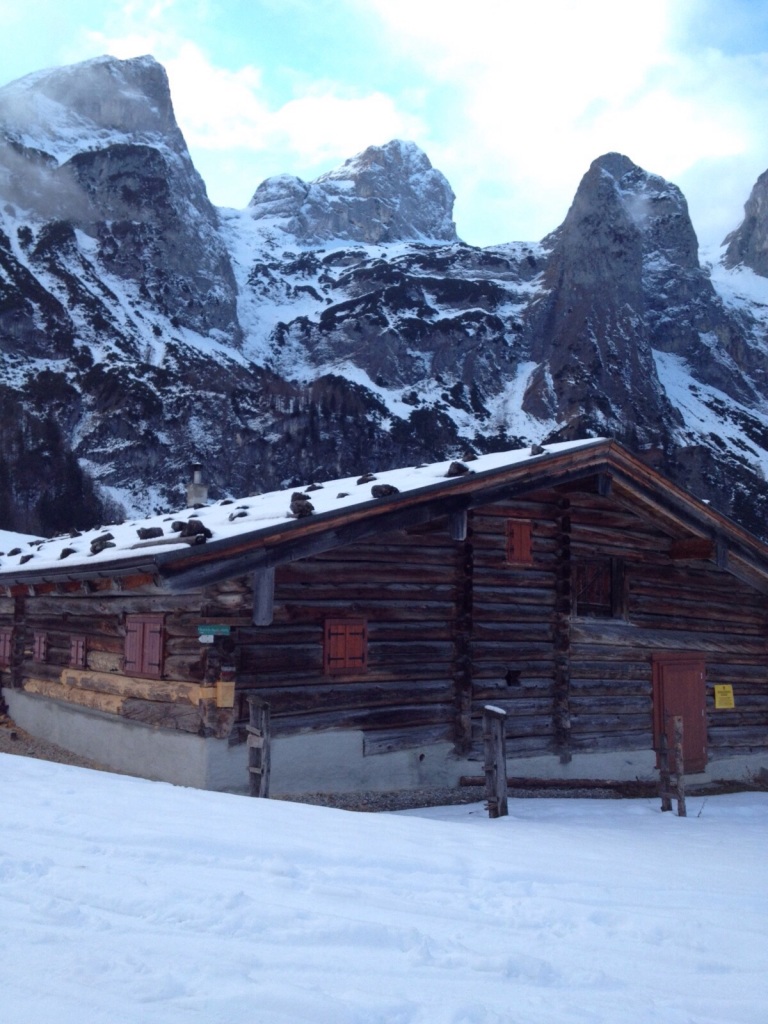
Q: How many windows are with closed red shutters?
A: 6